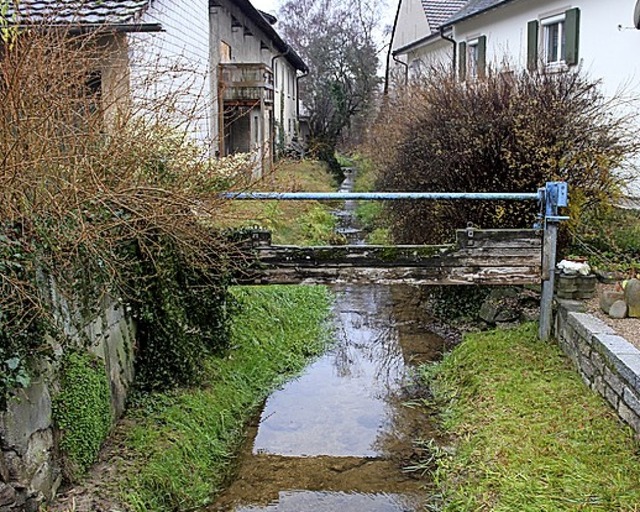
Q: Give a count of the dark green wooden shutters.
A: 4